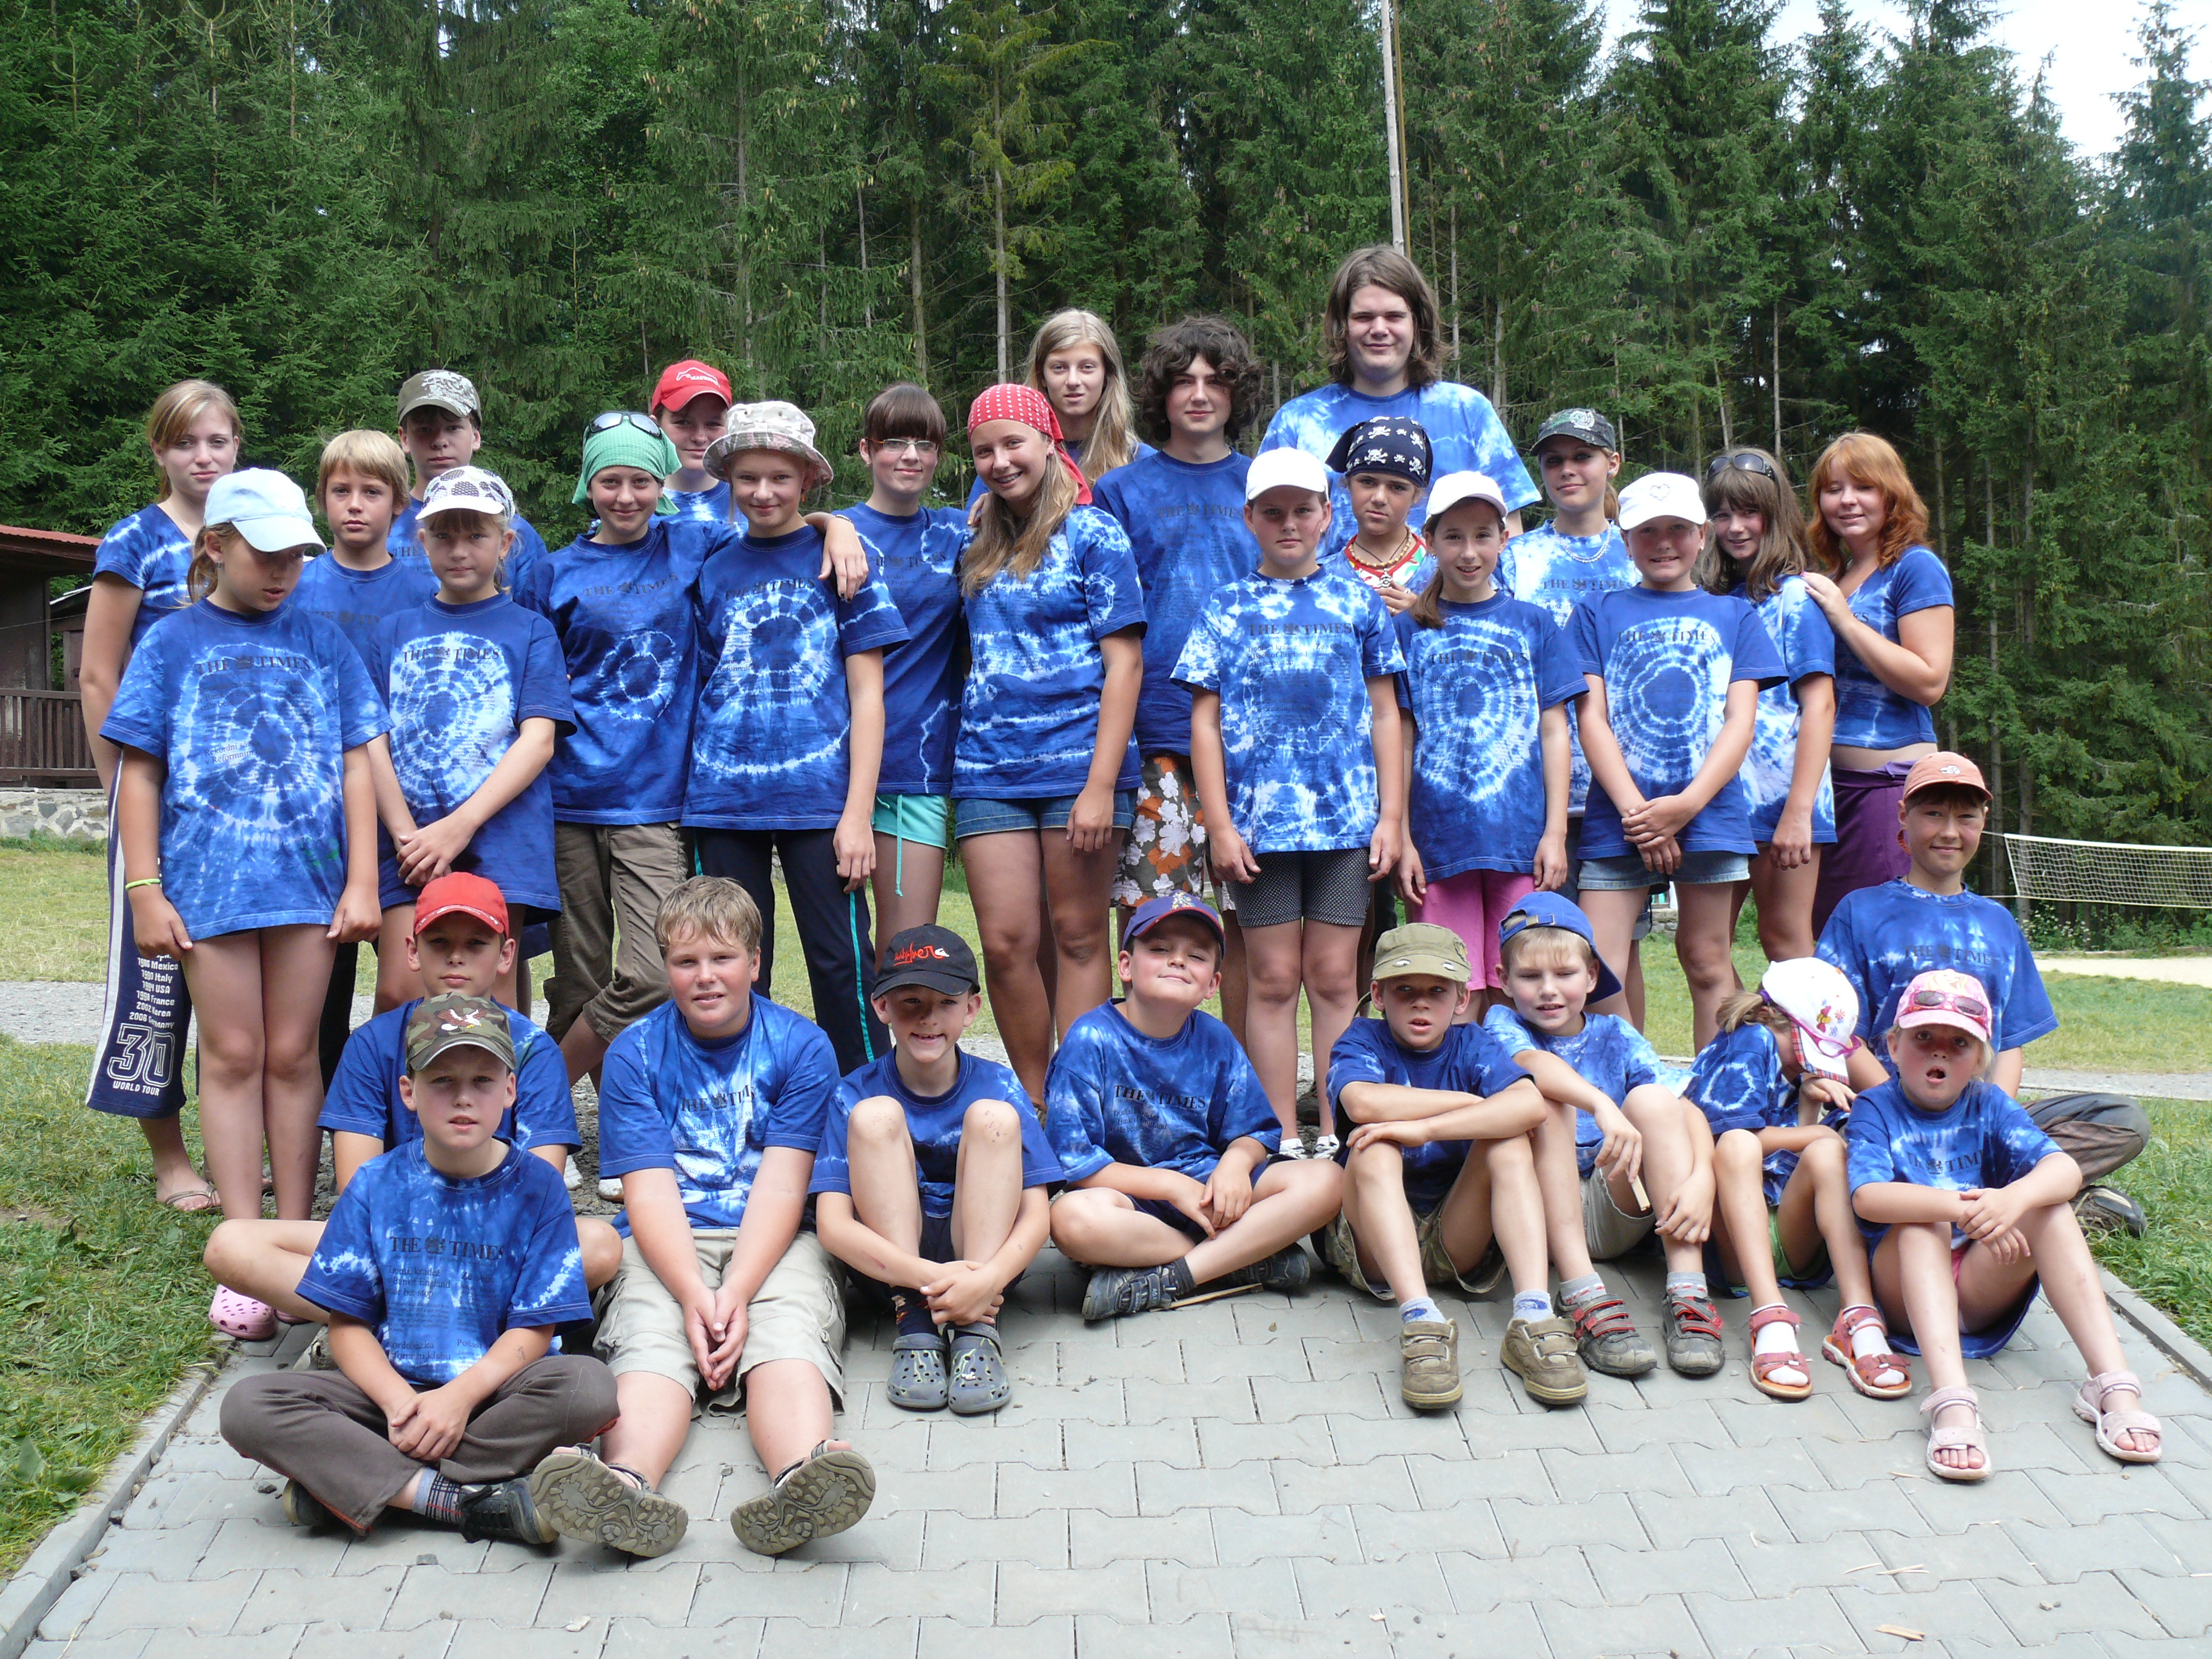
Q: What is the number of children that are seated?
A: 10